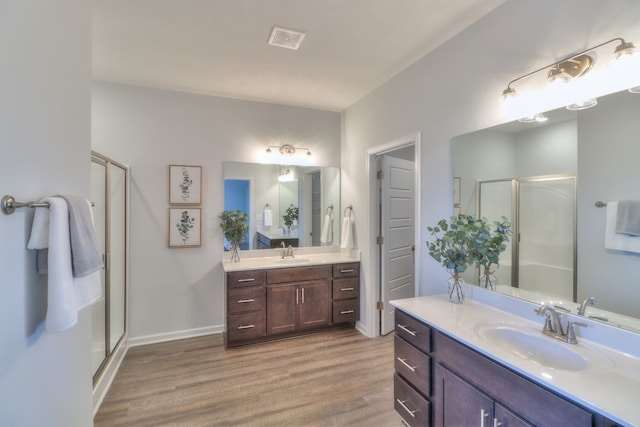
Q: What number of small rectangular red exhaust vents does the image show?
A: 0